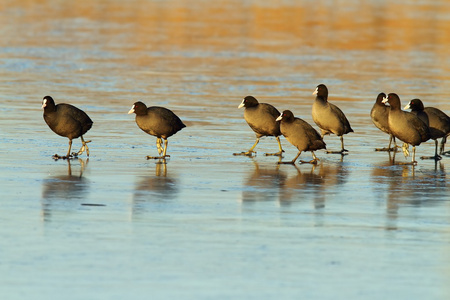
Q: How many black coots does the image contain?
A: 8